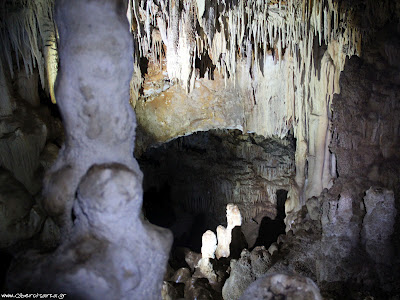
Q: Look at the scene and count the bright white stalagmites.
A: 3